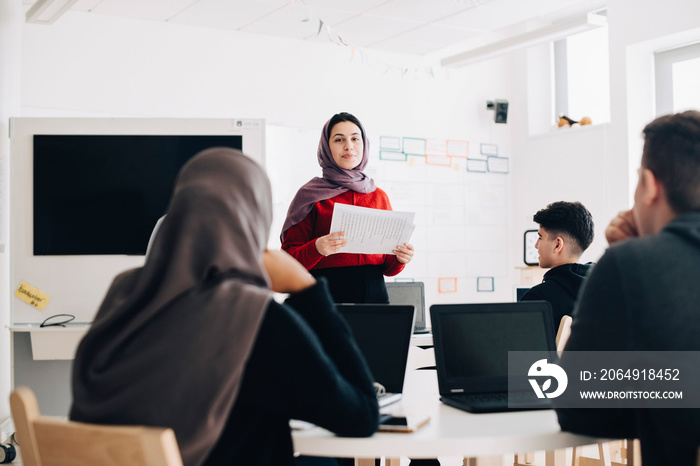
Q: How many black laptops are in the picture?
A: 2